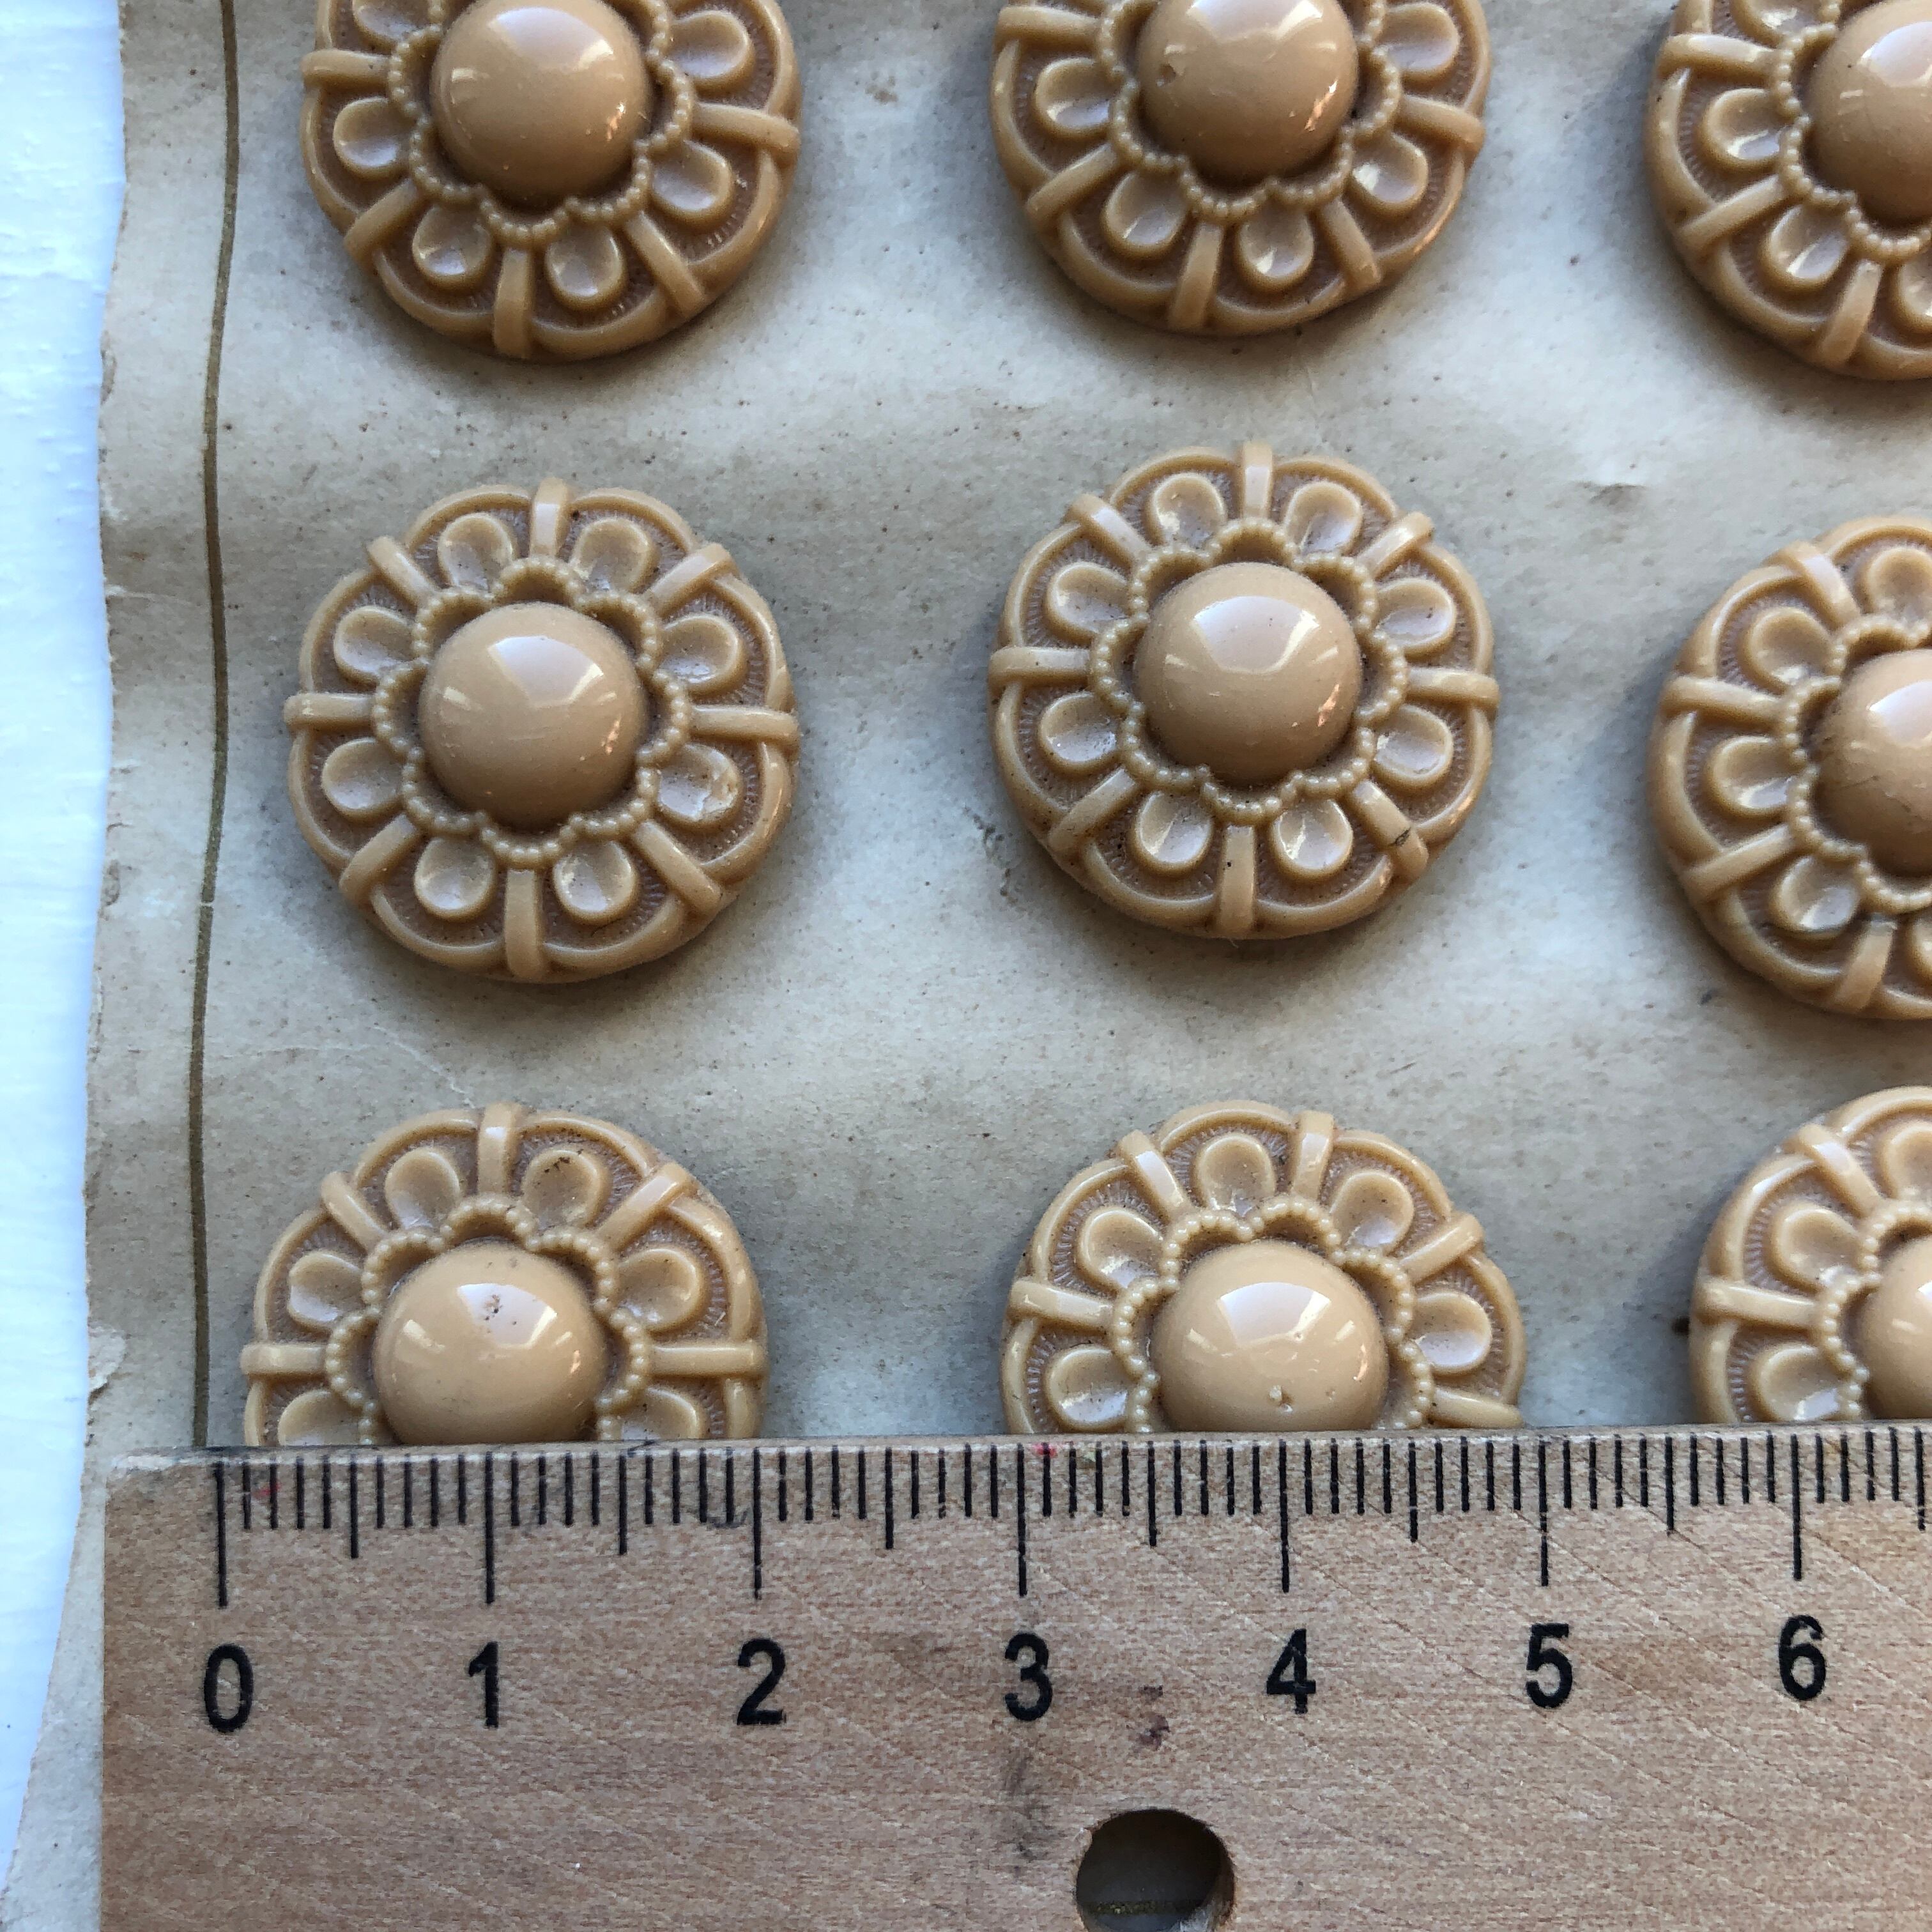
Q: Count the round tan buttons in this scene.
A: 9